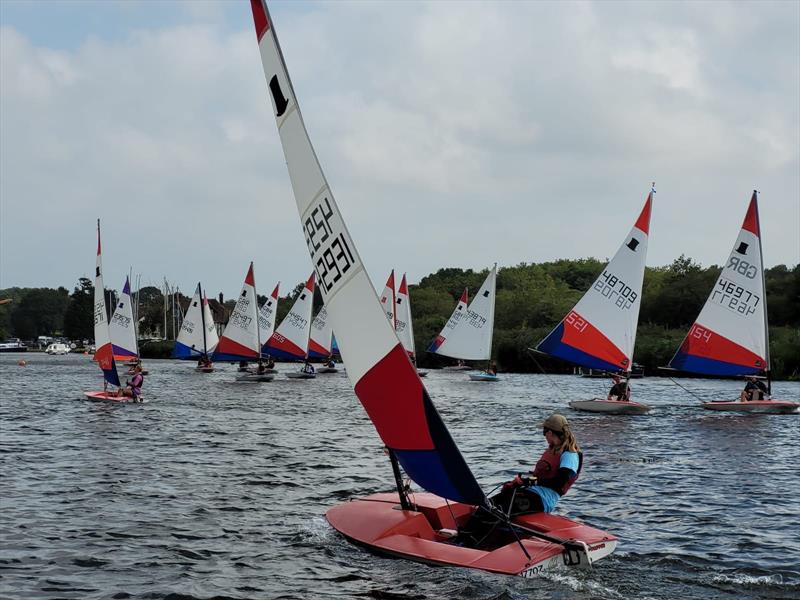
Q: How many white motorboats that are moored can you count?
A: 2